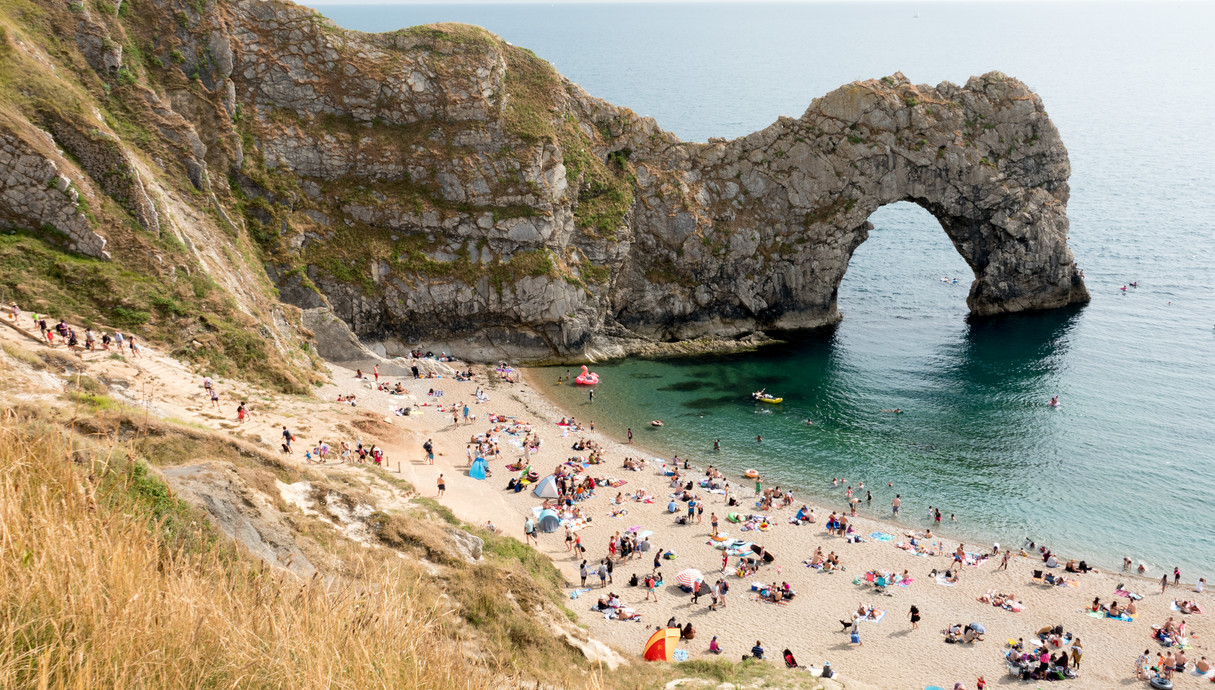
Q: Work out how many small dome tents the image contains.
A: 4